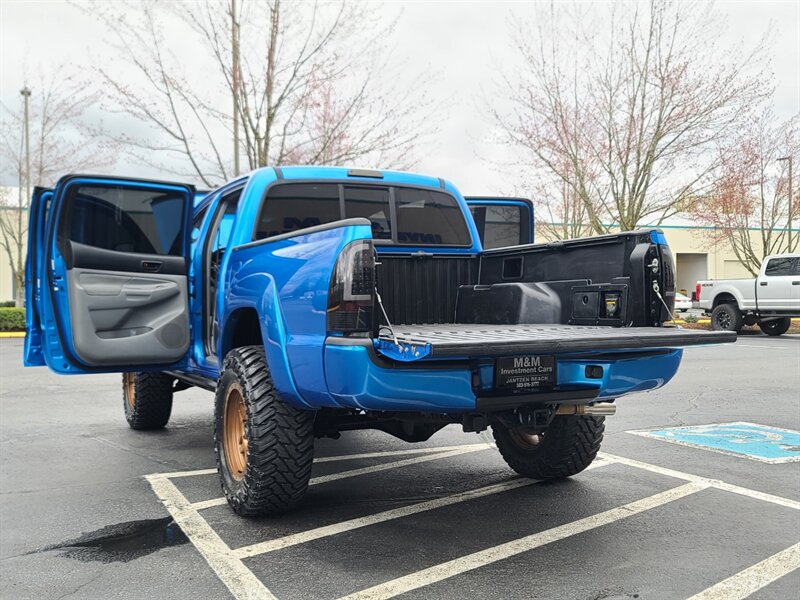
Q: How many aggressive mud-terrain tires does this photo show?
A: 3